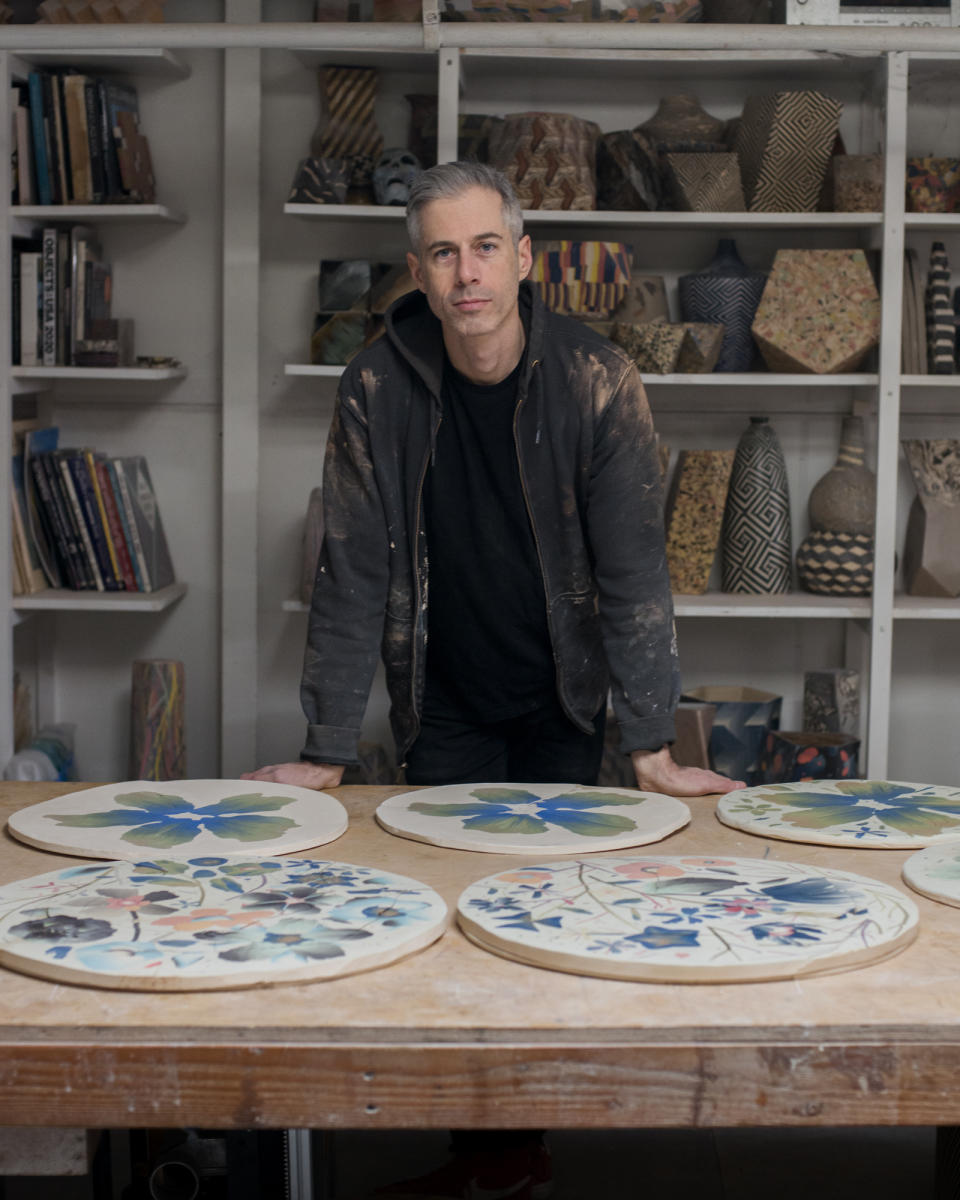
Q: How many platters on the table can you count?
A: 6